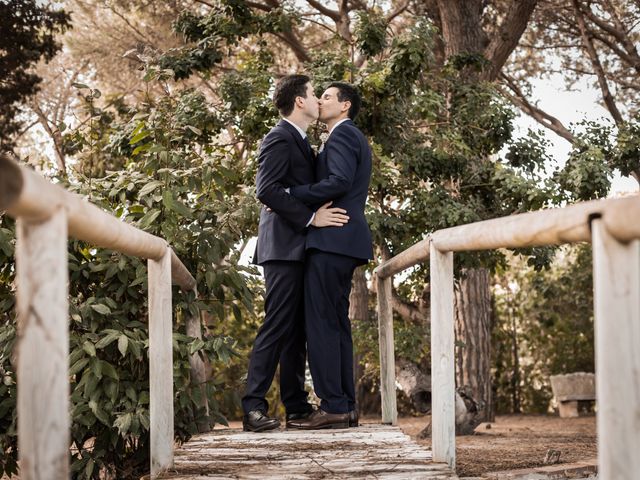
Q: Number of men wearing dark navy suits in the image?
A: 2